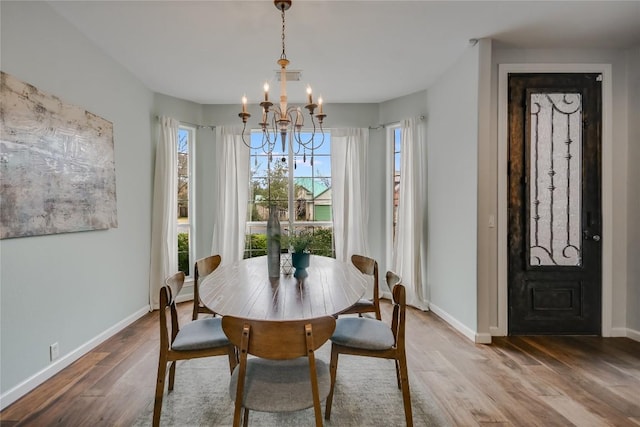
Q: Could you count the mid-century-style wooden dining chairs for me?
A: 5